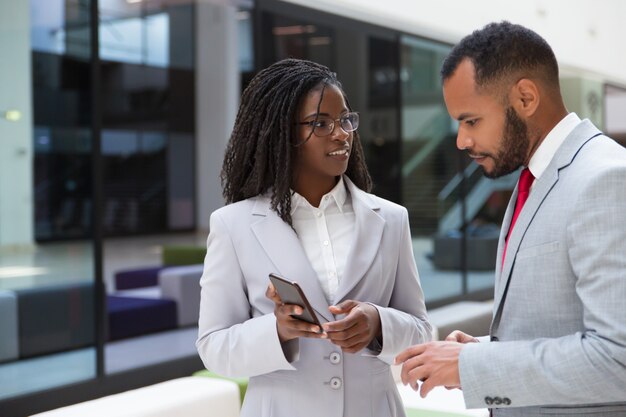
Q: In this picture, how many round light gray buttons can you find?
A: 2